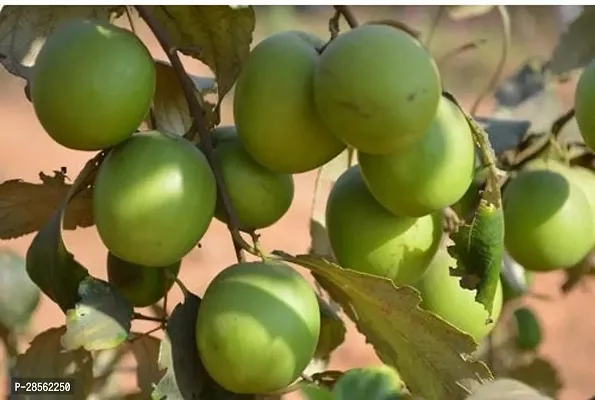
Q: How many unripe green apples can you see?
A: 12